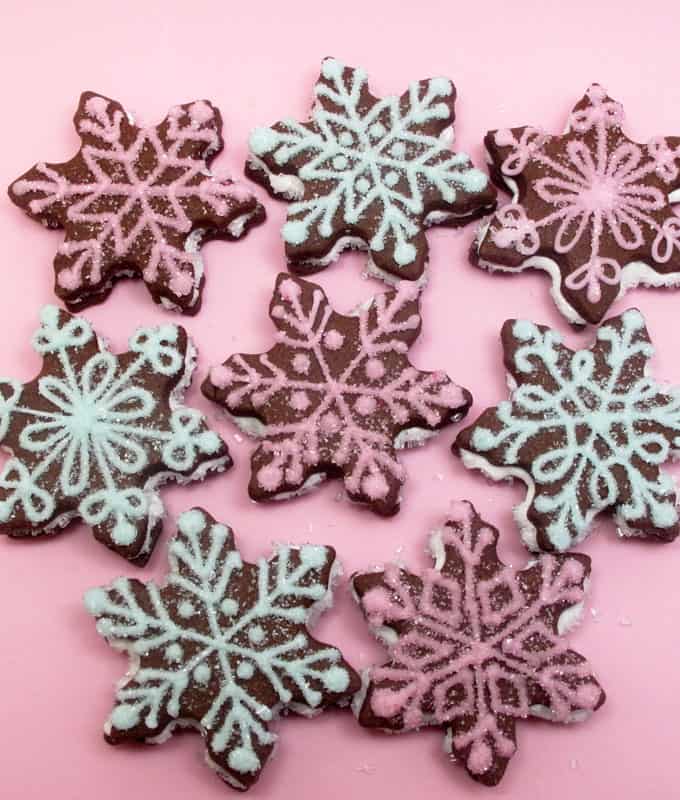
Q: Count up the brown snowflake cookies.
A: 8